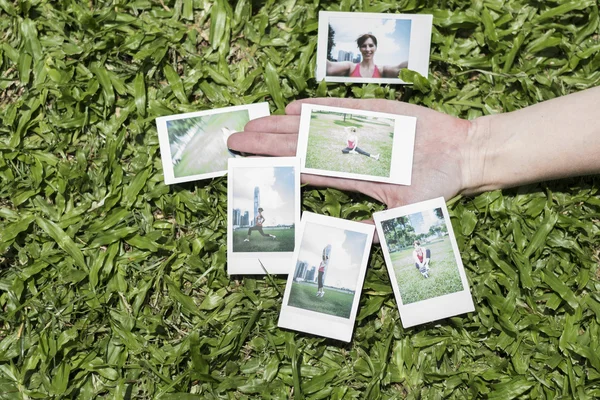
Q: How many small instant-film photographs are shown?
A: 6